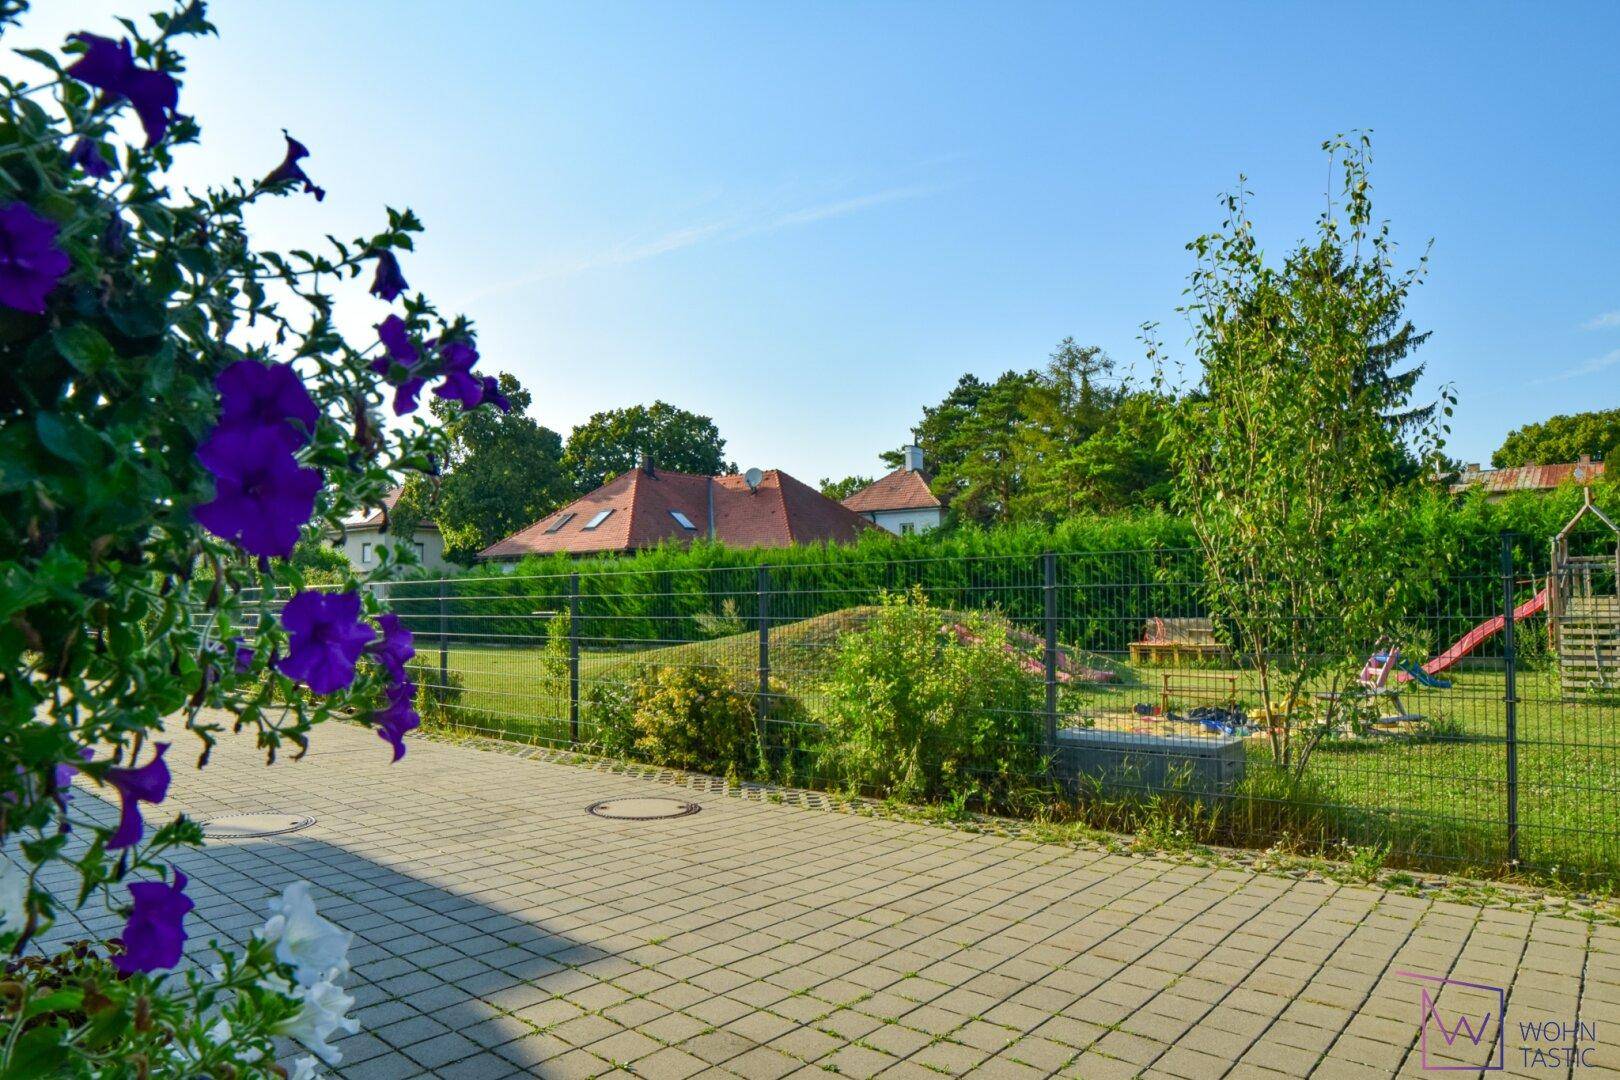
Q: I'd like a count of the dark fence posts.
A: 5